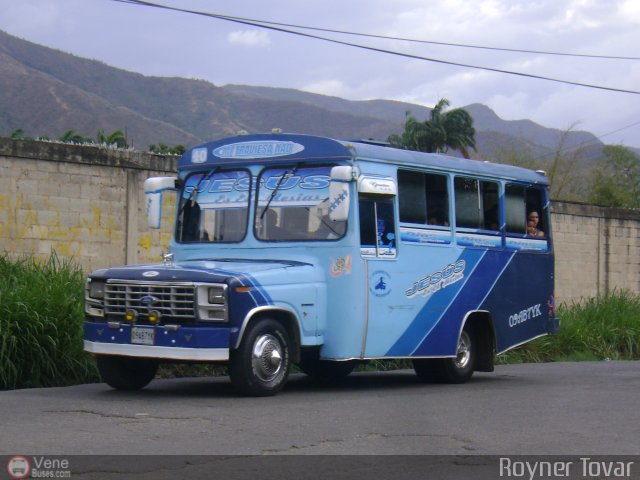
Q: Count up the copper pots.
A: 0